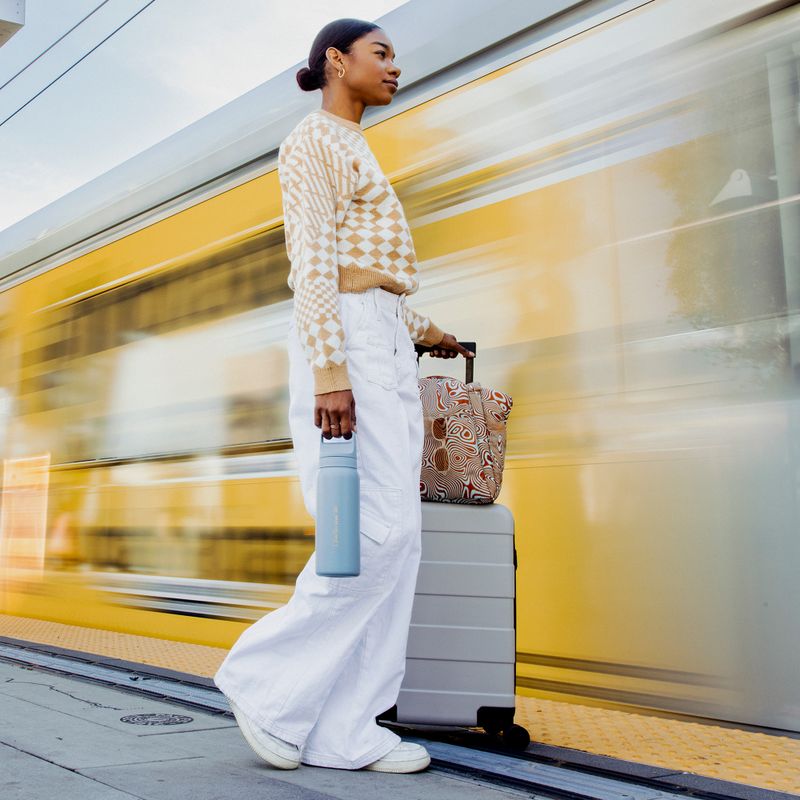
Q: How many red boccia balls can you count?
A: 0